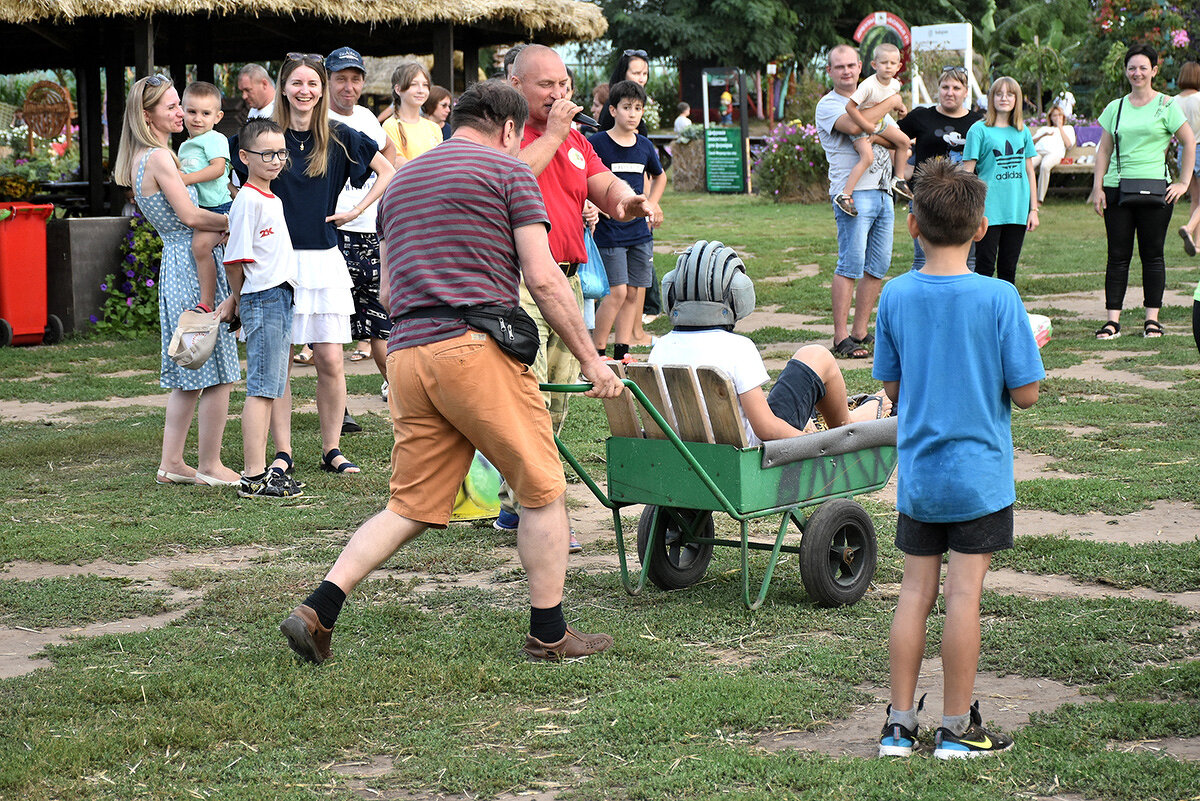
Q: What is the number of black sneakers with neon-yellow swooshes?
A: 2